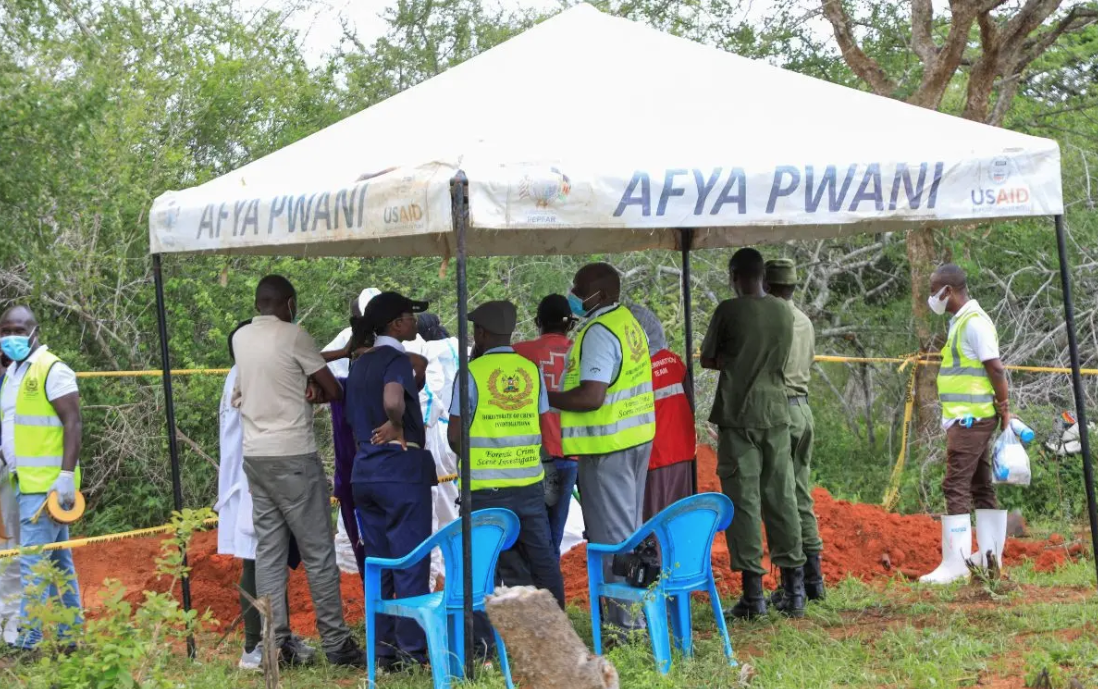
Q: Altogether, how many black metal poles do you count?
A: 4